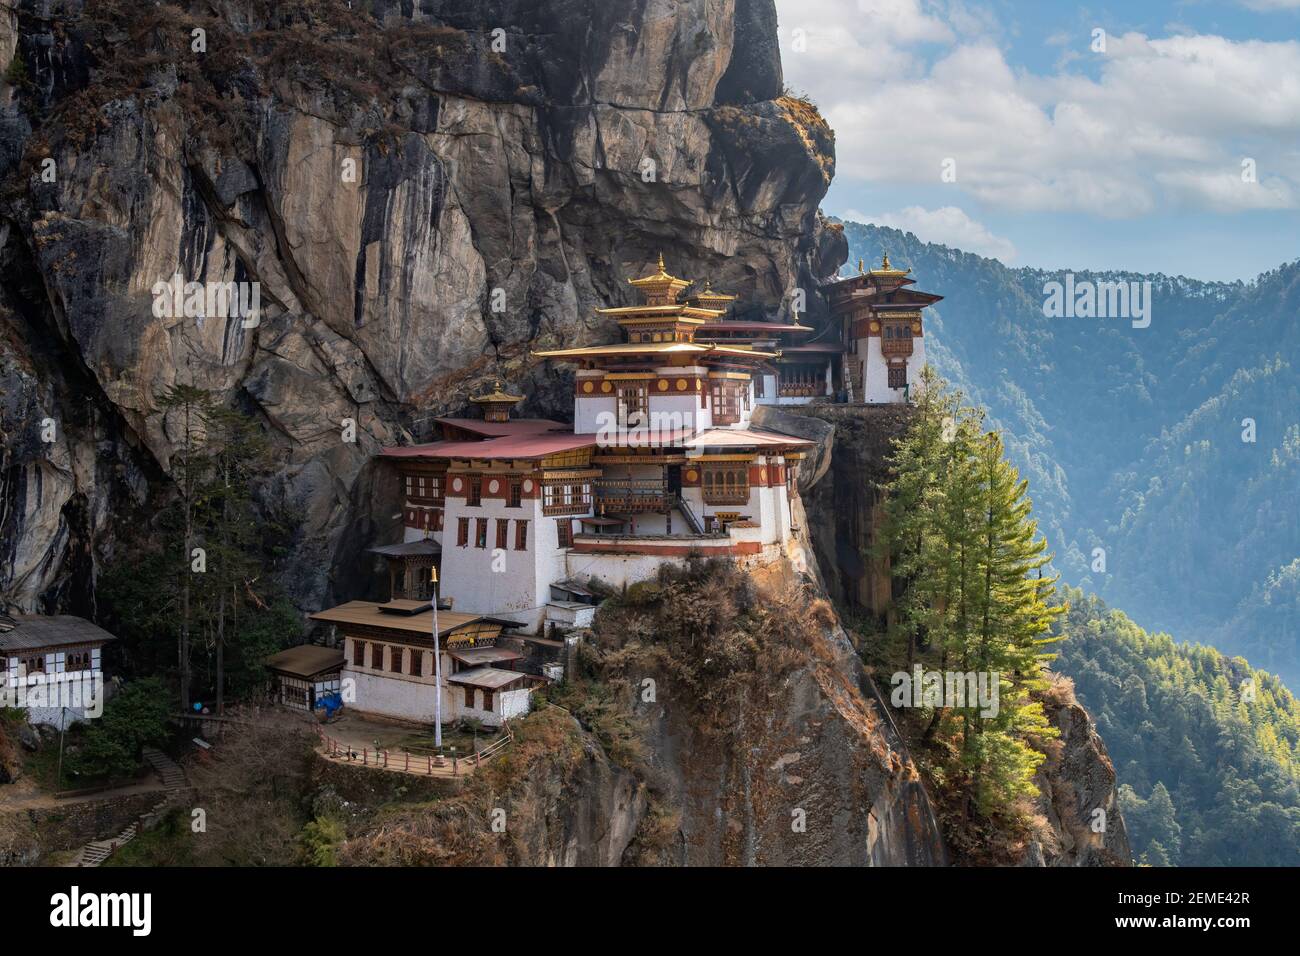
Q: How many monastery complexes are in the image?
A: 1